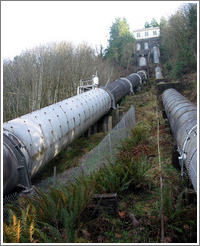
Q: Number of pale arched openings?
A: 3